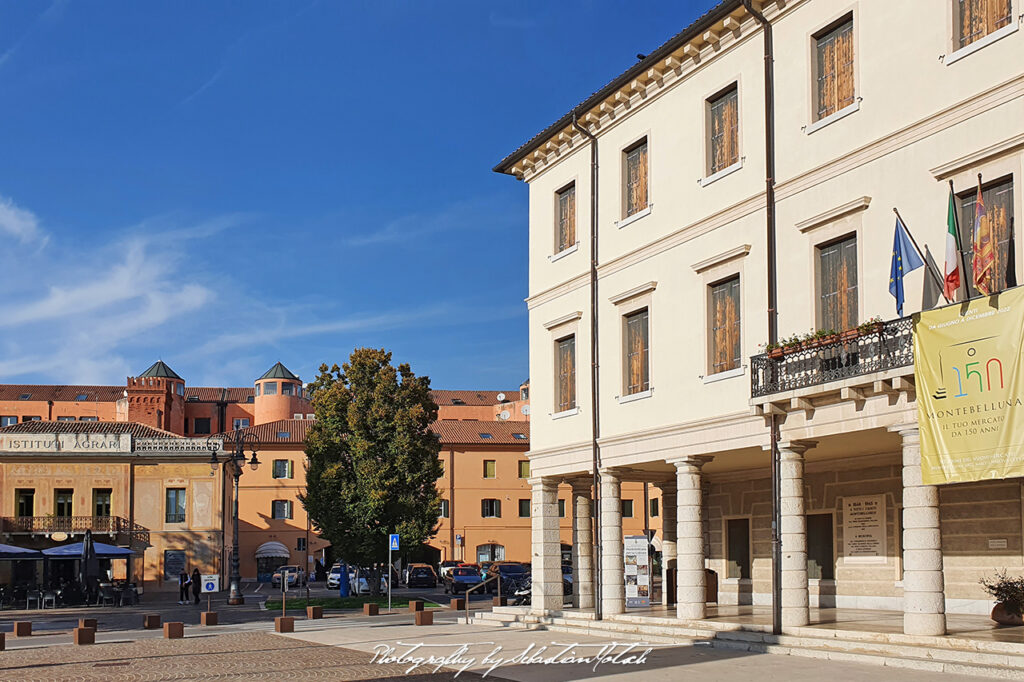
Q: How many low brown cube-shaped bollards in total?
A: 14